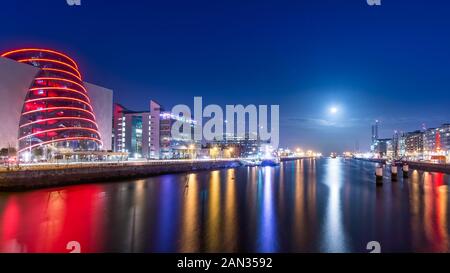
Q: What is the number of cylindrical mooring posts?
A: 3